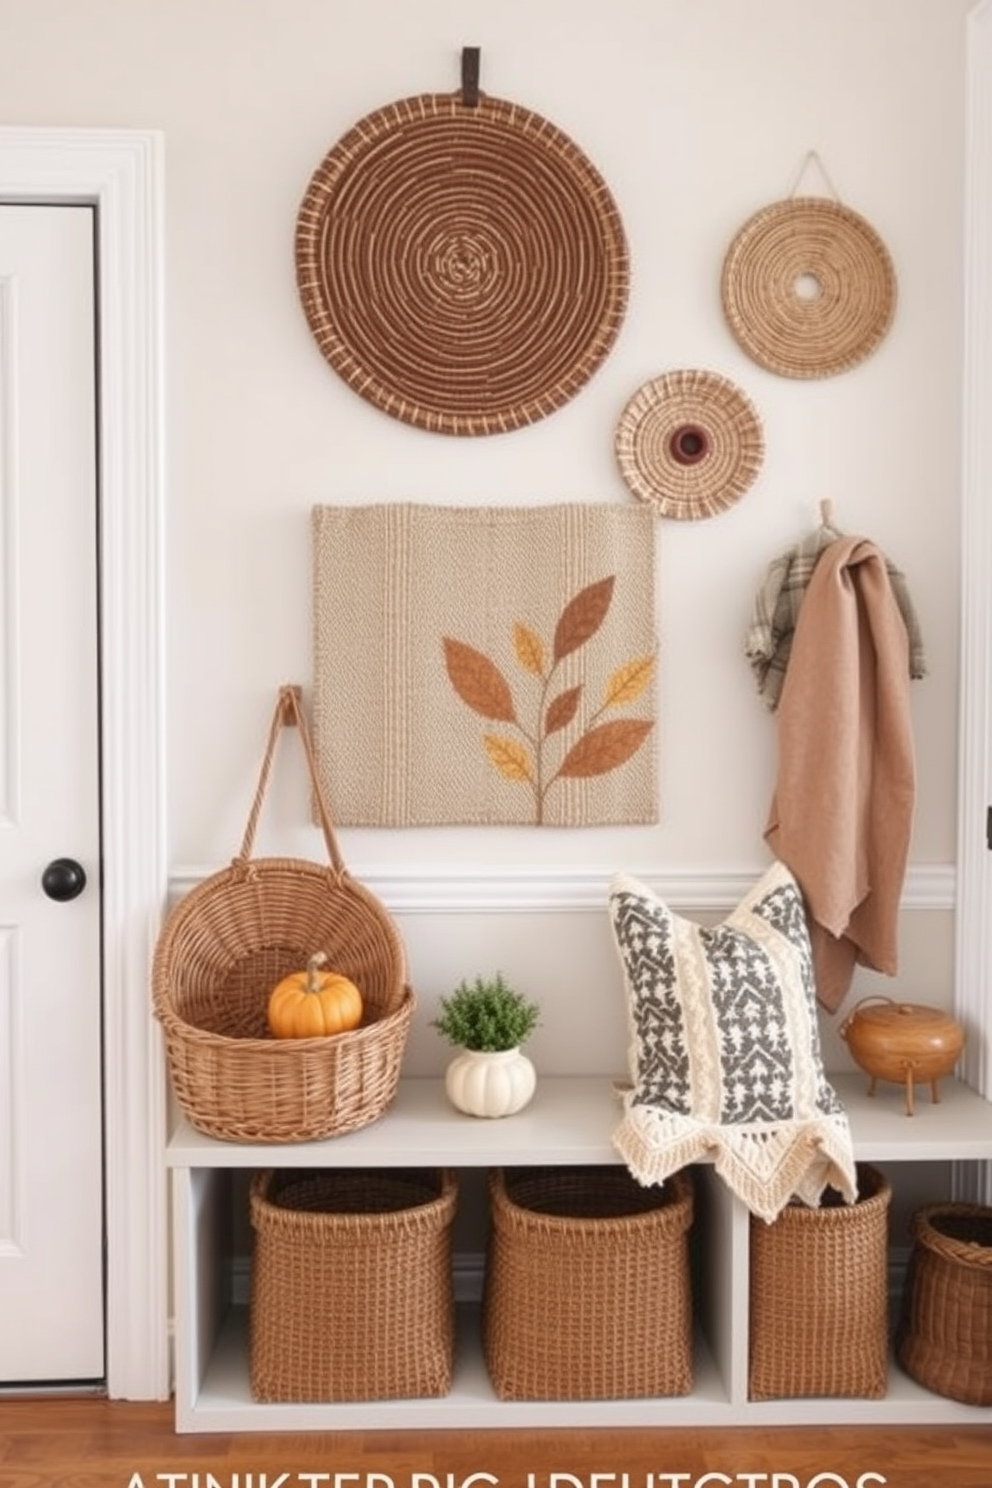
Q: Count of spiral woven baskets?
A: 3